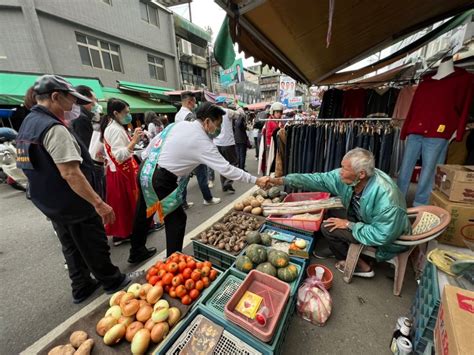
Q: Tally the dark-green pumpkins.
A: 7